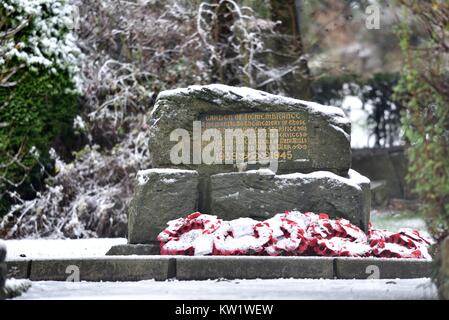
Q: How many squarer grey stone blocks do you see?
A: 2